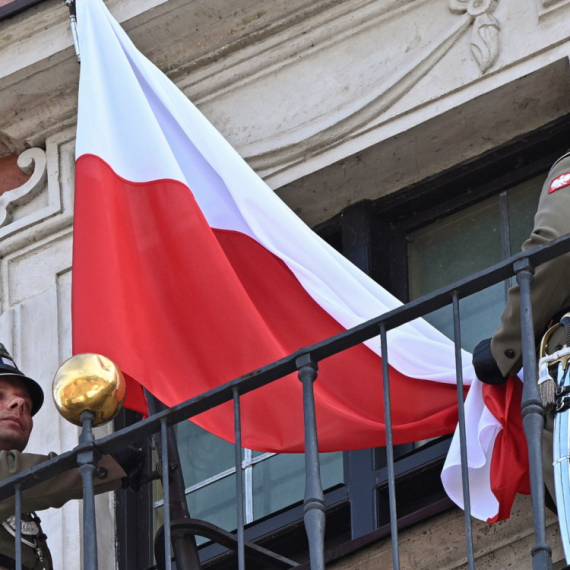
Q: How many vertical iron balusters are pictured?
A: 8